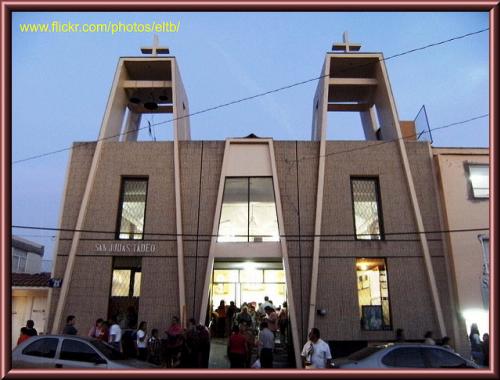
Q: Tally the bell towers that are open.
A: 2